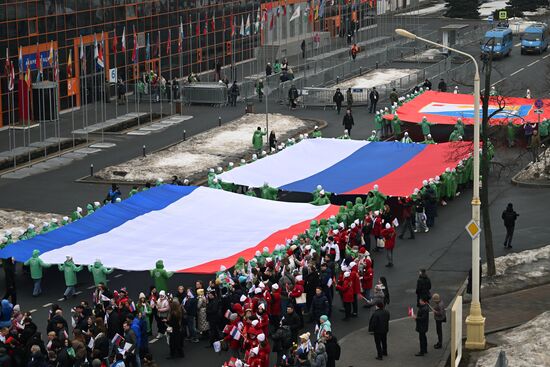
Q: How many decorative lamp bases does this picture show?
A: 1